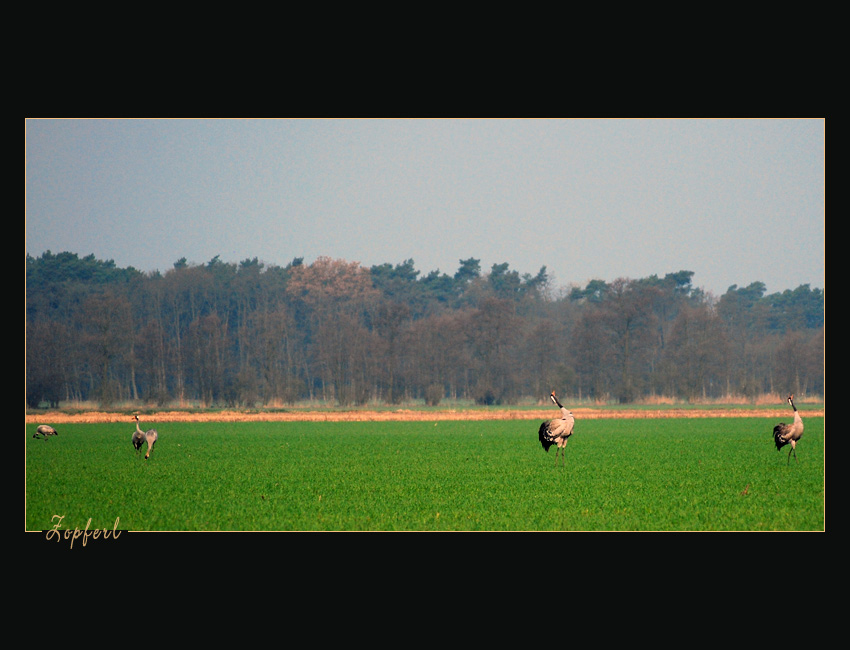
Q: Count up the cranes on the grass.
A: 5